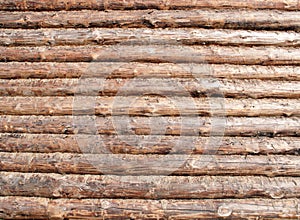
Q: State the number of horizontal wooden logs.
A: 12